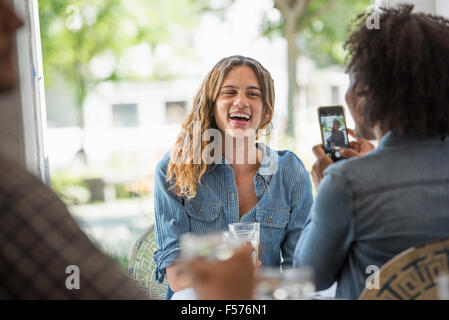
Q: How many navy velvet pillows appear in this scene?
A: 0